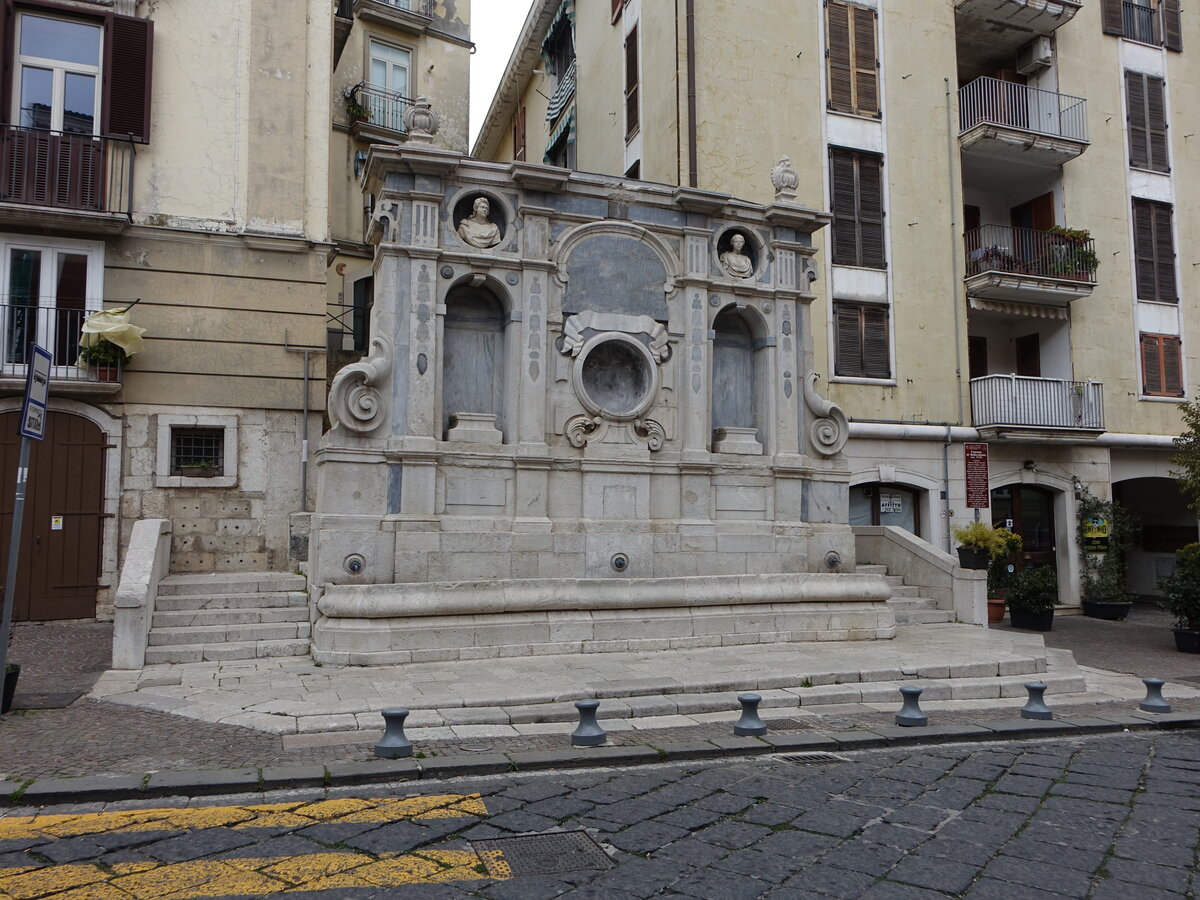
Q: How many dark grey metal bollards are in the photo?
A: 6